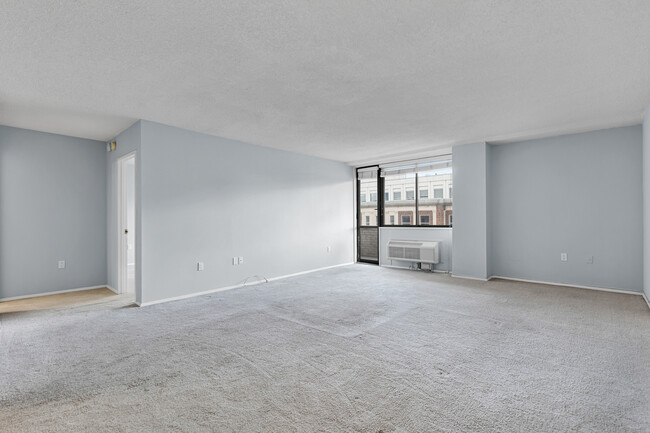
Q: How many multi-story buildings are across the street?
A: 1